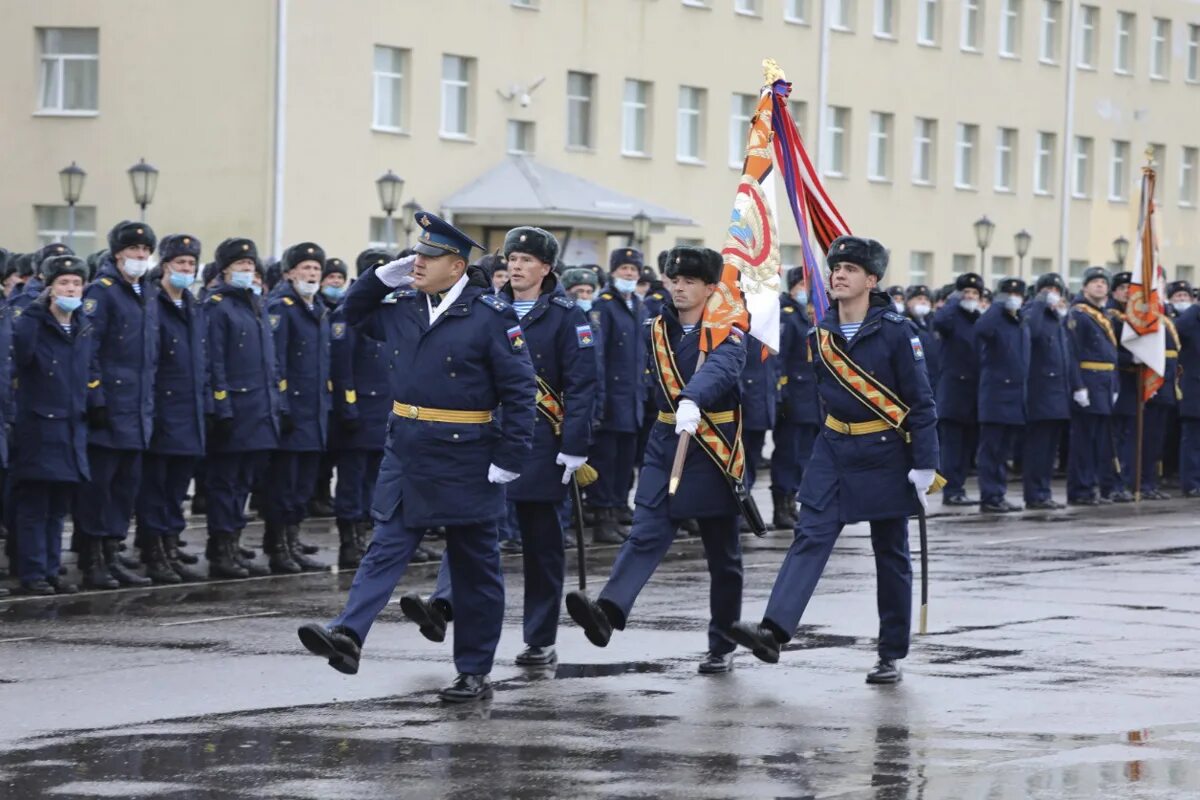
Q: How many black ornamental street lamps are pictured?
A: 8